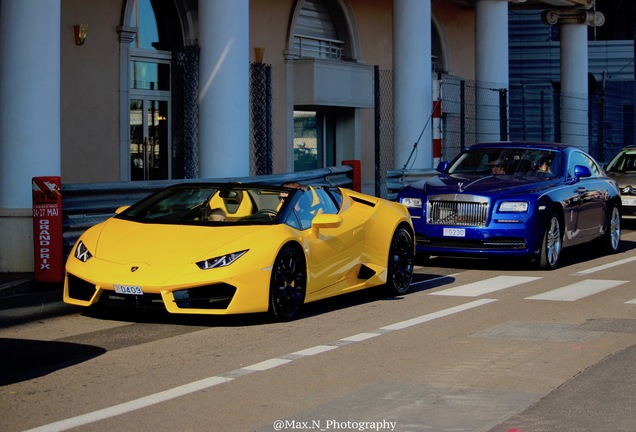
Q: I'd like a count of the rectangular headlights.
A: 2